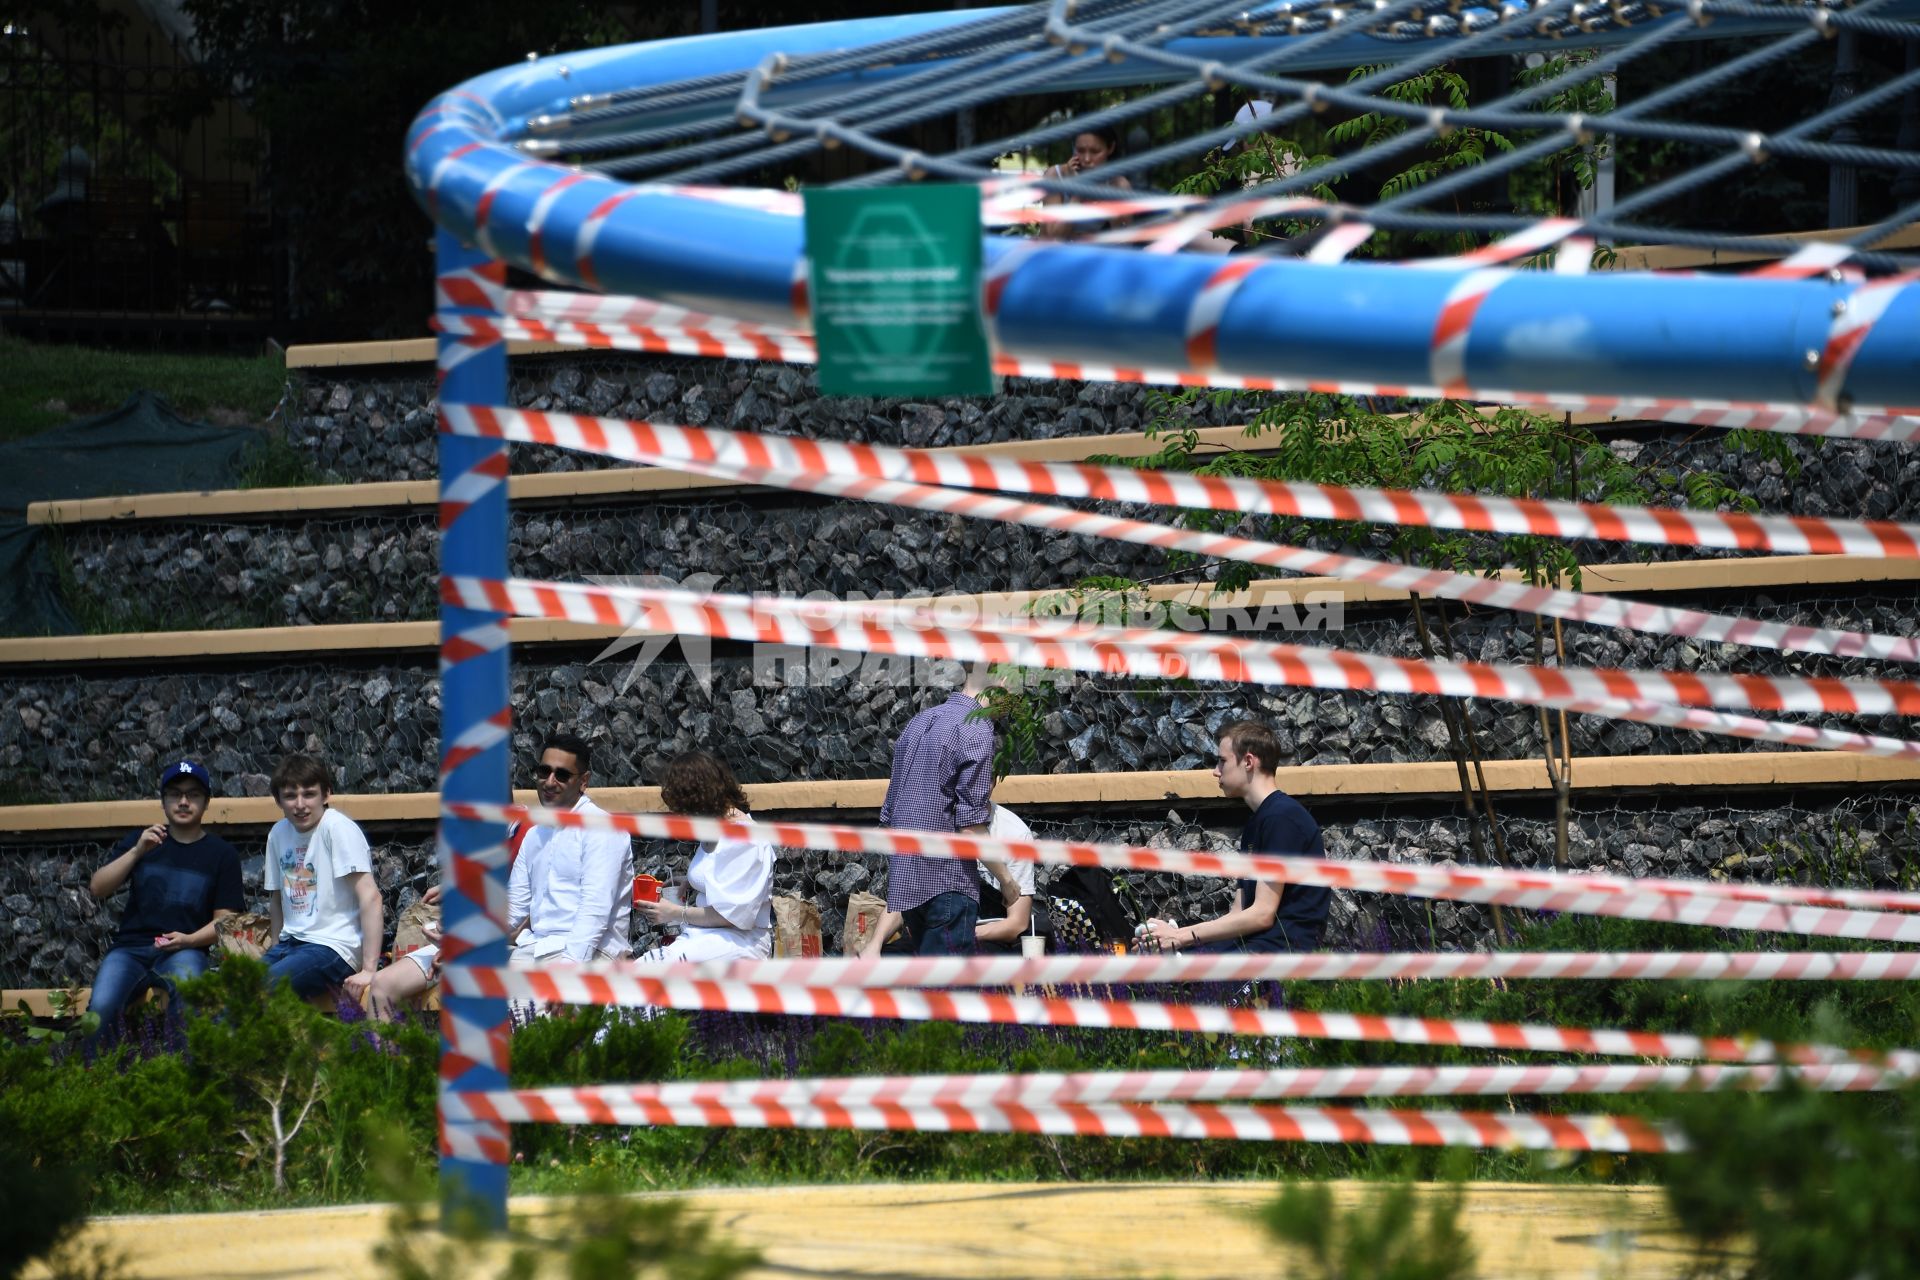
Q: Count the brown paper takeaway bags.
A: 4